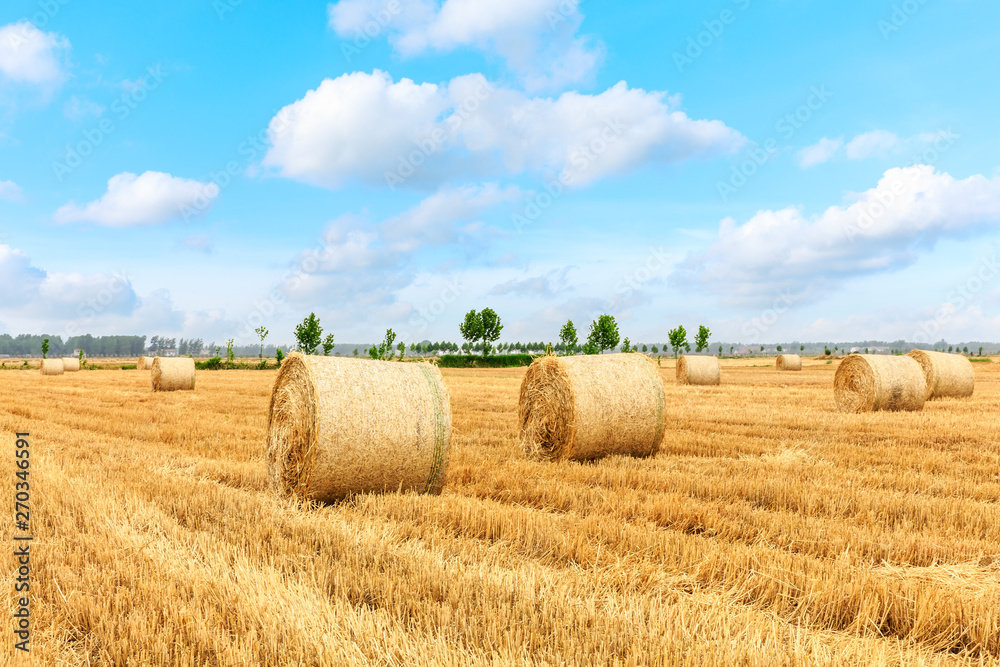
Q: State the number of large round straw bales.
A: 10